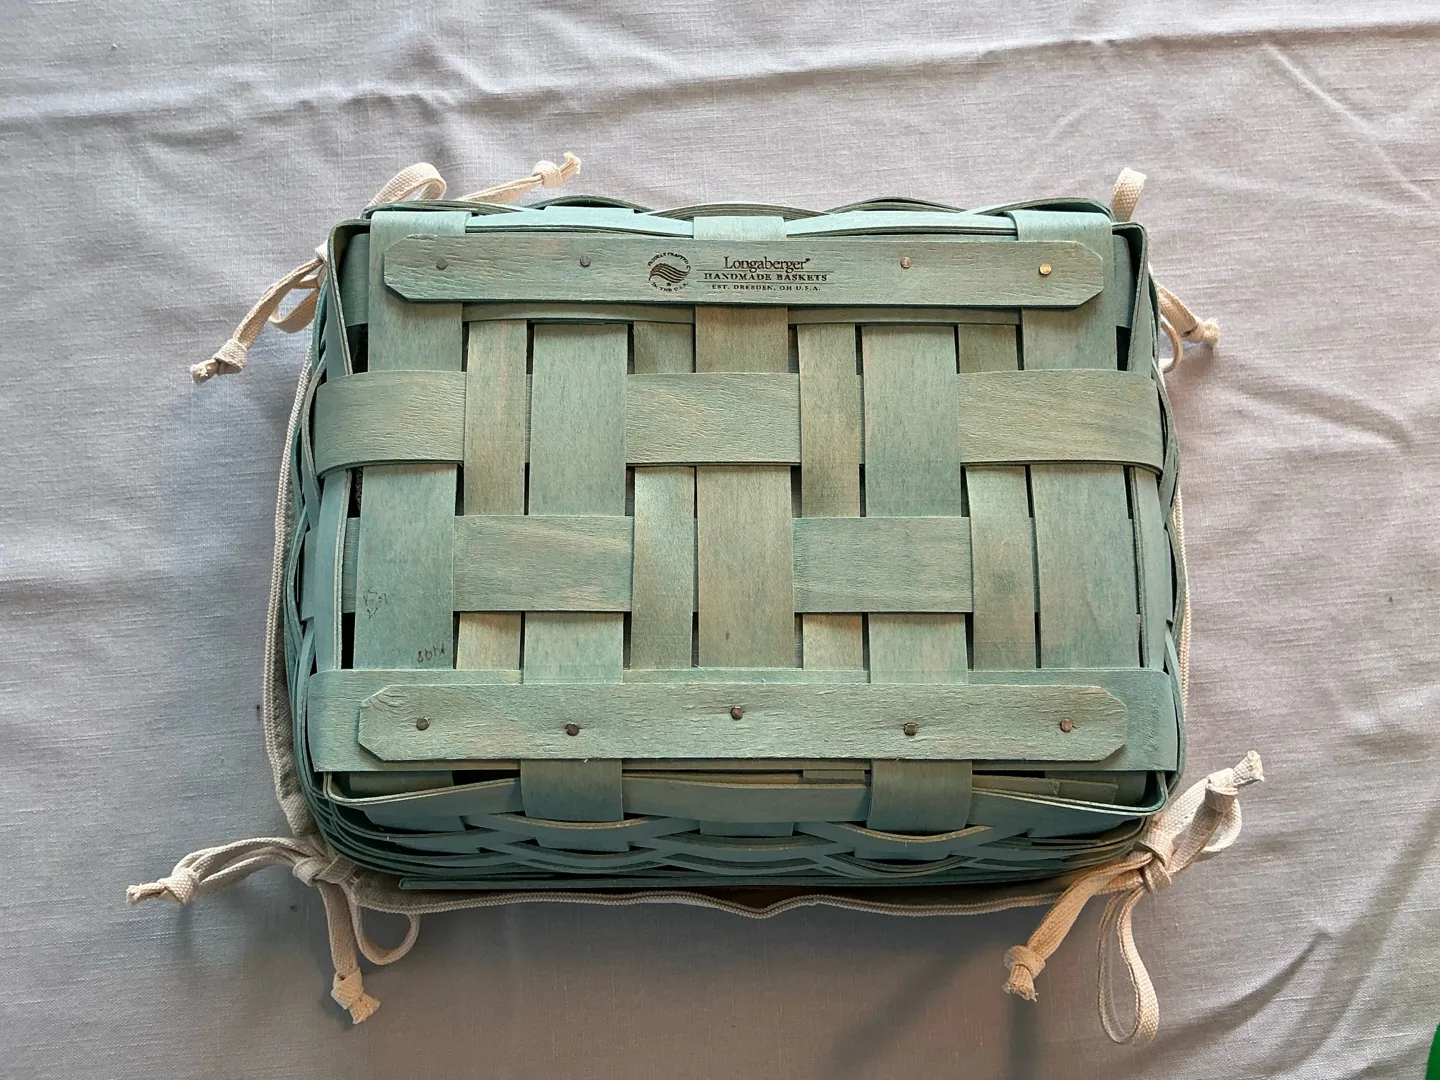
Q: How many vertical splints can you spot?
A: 9